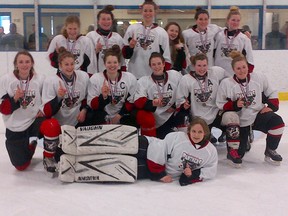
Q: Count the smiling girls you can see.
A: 13